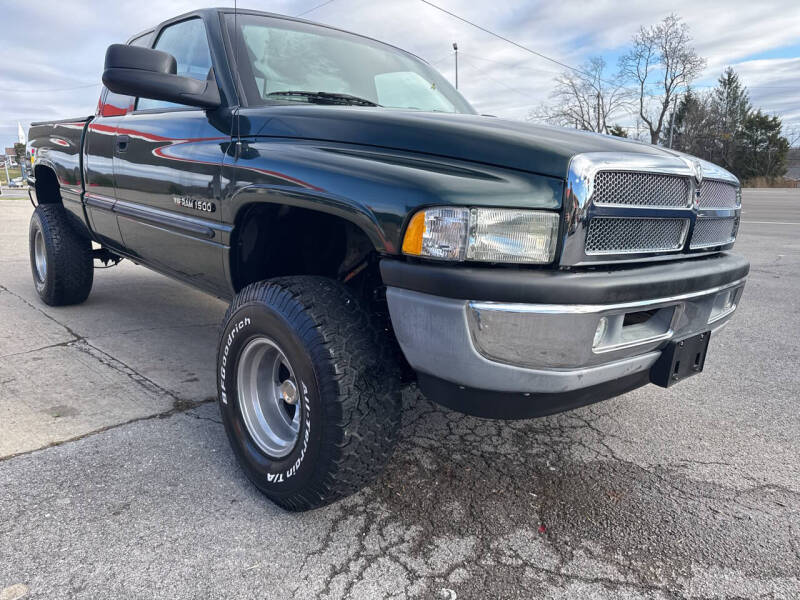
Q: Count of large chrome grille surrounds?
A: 1